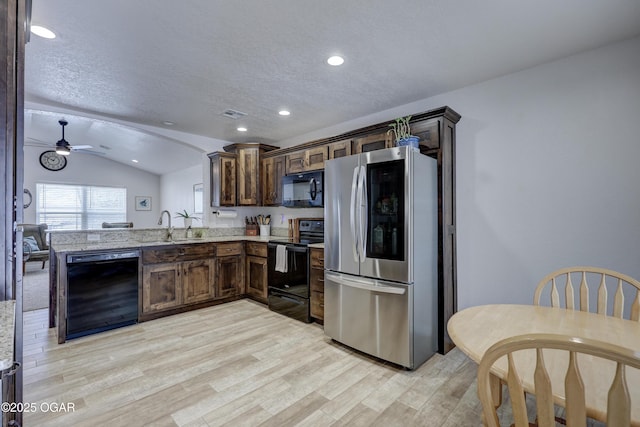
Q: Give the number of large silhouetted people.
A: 0